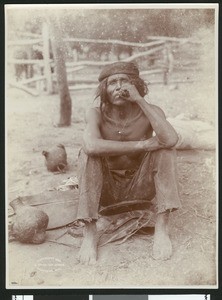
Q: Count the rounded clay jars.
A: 2